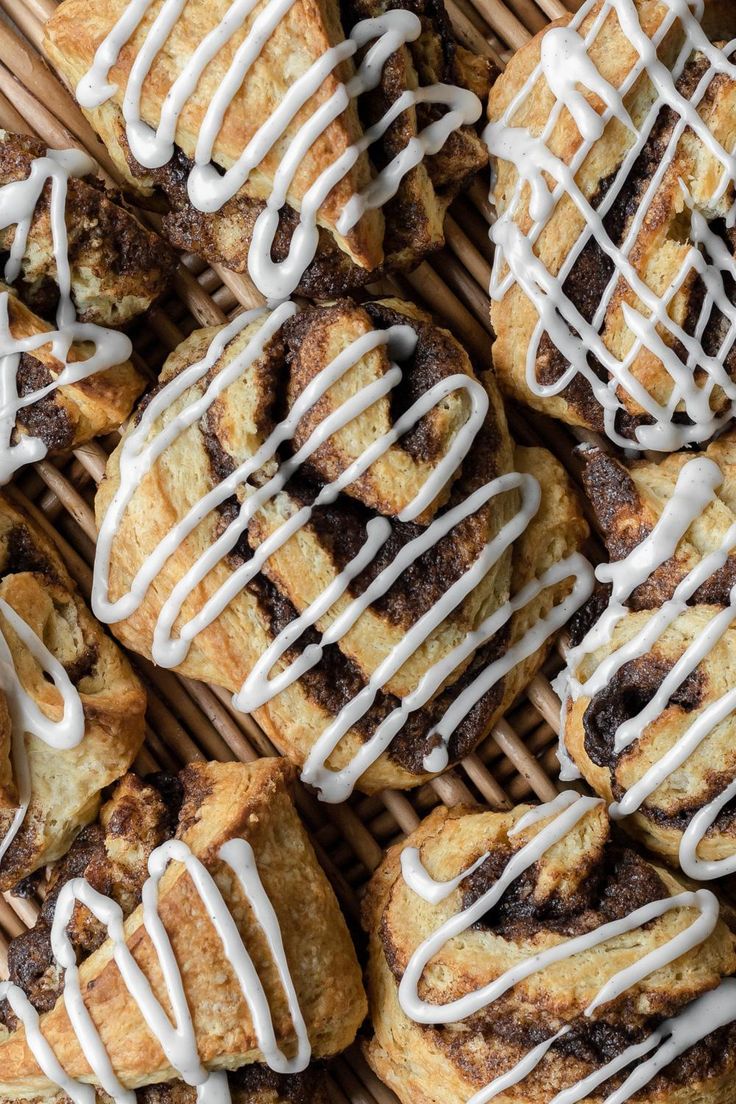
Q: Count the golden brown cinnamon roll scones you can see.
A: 8